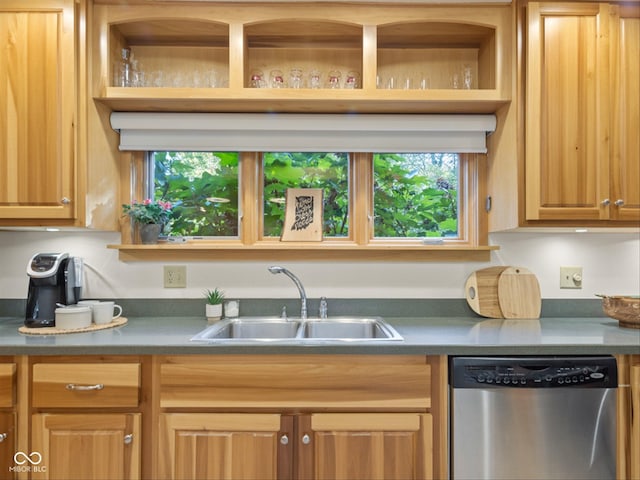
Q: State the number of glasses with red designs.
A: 4